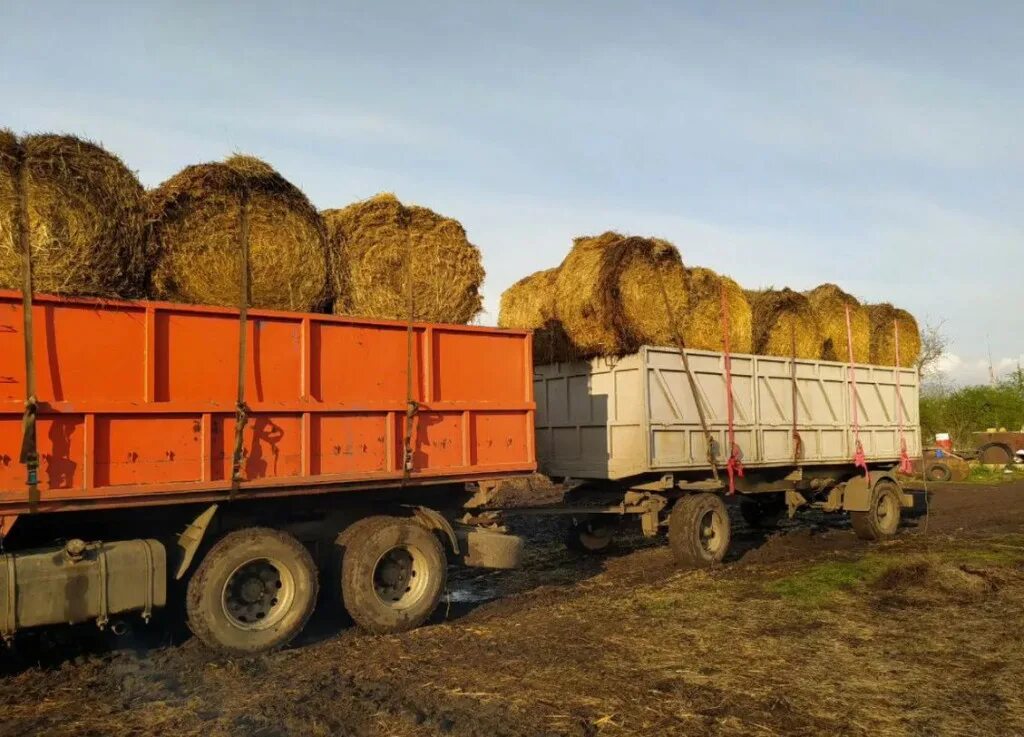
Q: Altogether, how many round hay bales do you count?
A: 9